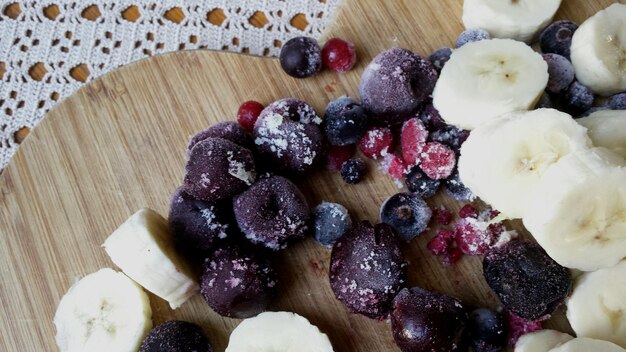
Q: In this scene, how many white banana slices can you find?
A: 12